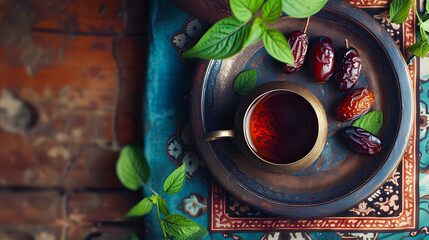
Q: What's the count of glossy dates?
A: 5